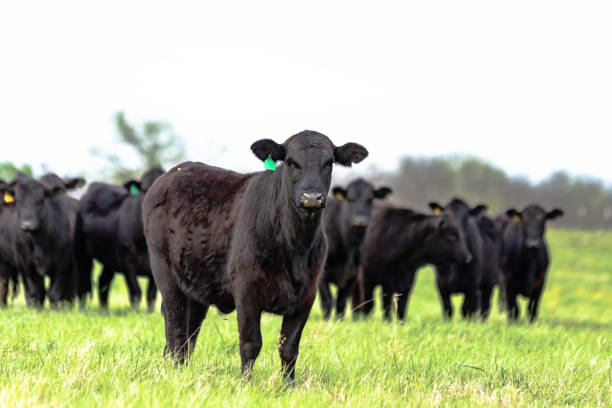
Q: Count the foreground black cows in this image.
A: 1